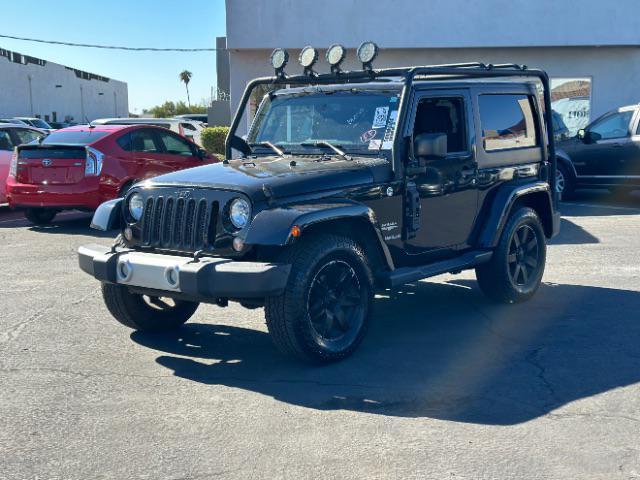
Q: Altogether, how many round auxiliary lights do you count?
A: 4